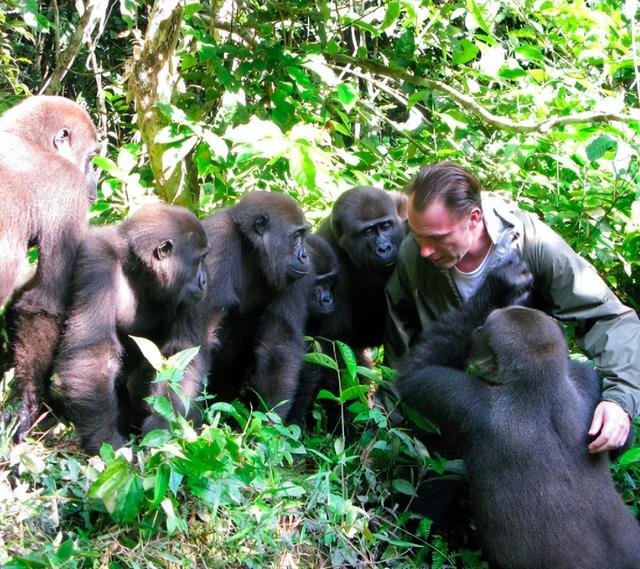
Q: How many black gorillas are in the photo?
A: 6